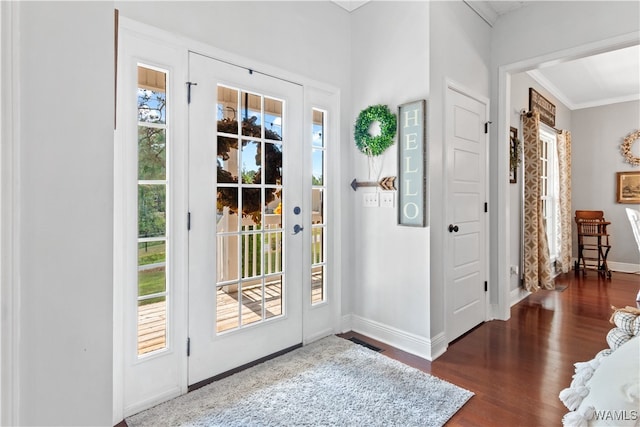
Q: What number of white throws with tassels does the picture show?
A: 1